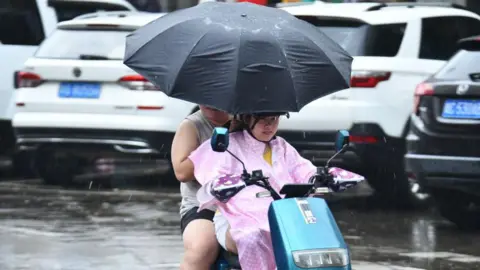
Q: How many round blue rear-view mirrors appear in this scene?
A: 2